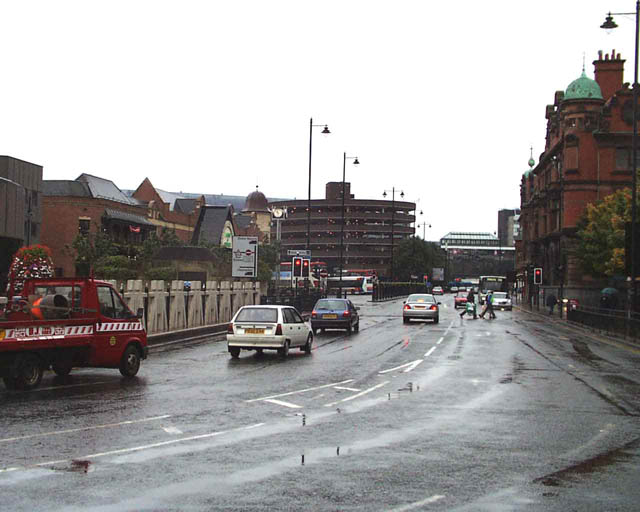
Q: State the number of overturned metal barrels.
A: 1